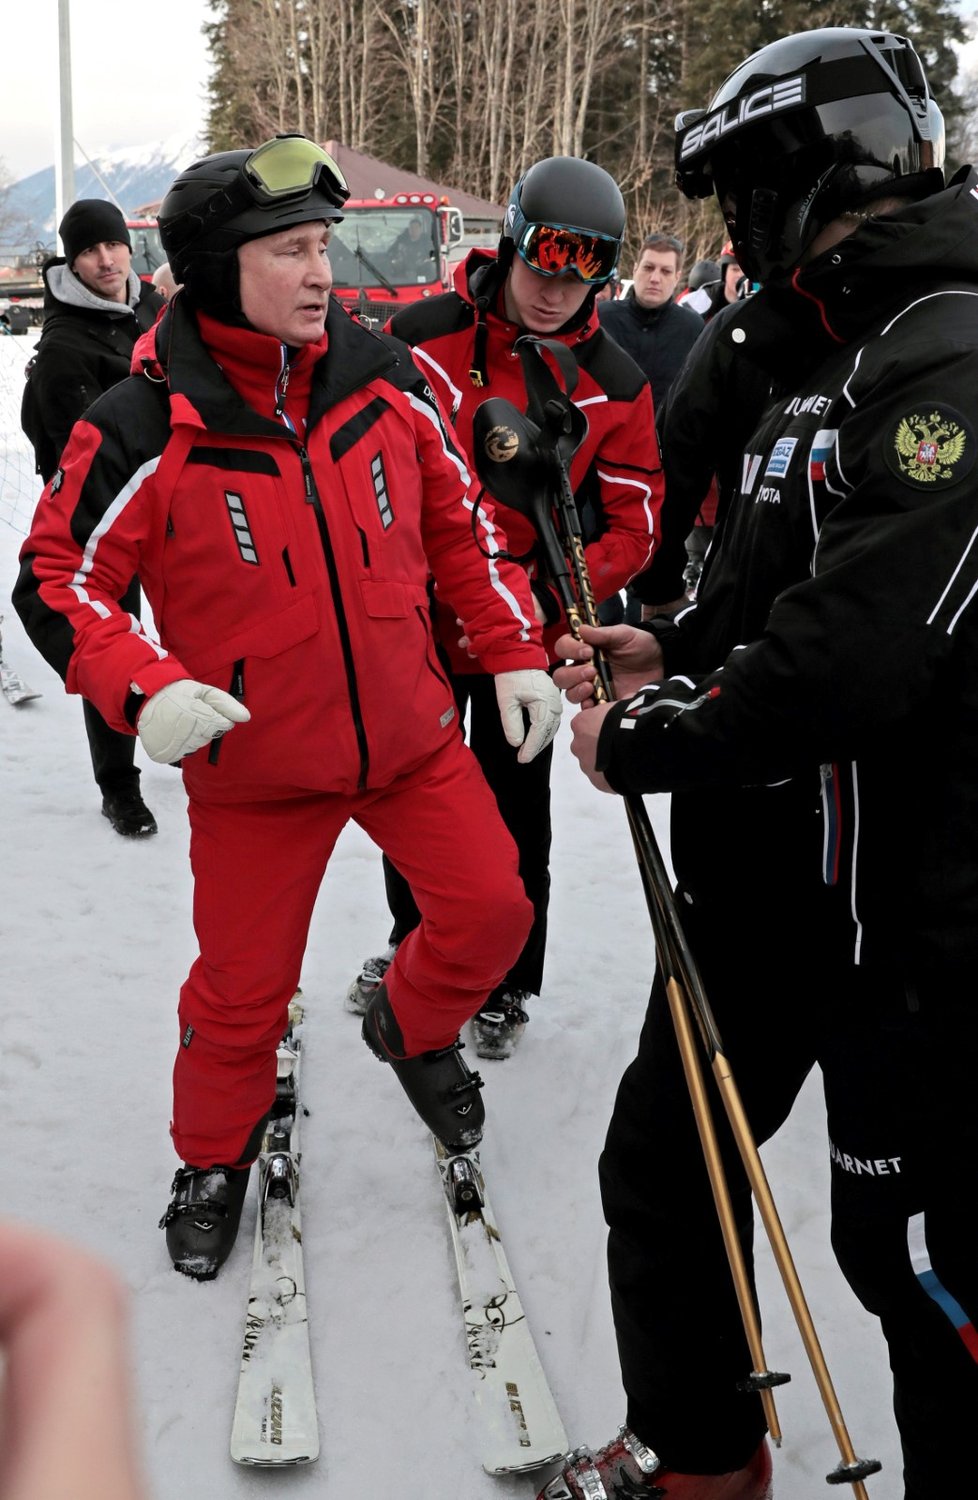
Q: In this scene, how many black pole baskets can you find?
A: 2